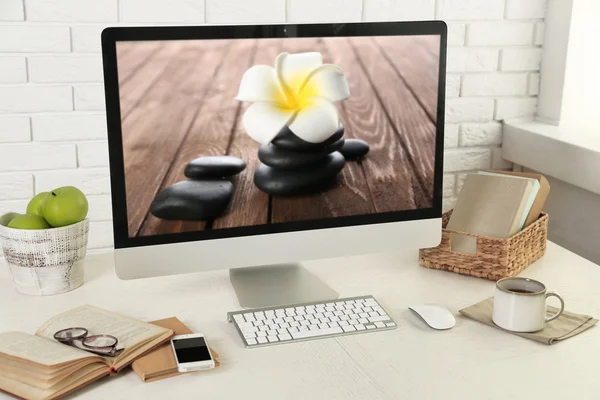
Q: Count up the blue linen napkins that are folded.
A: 0